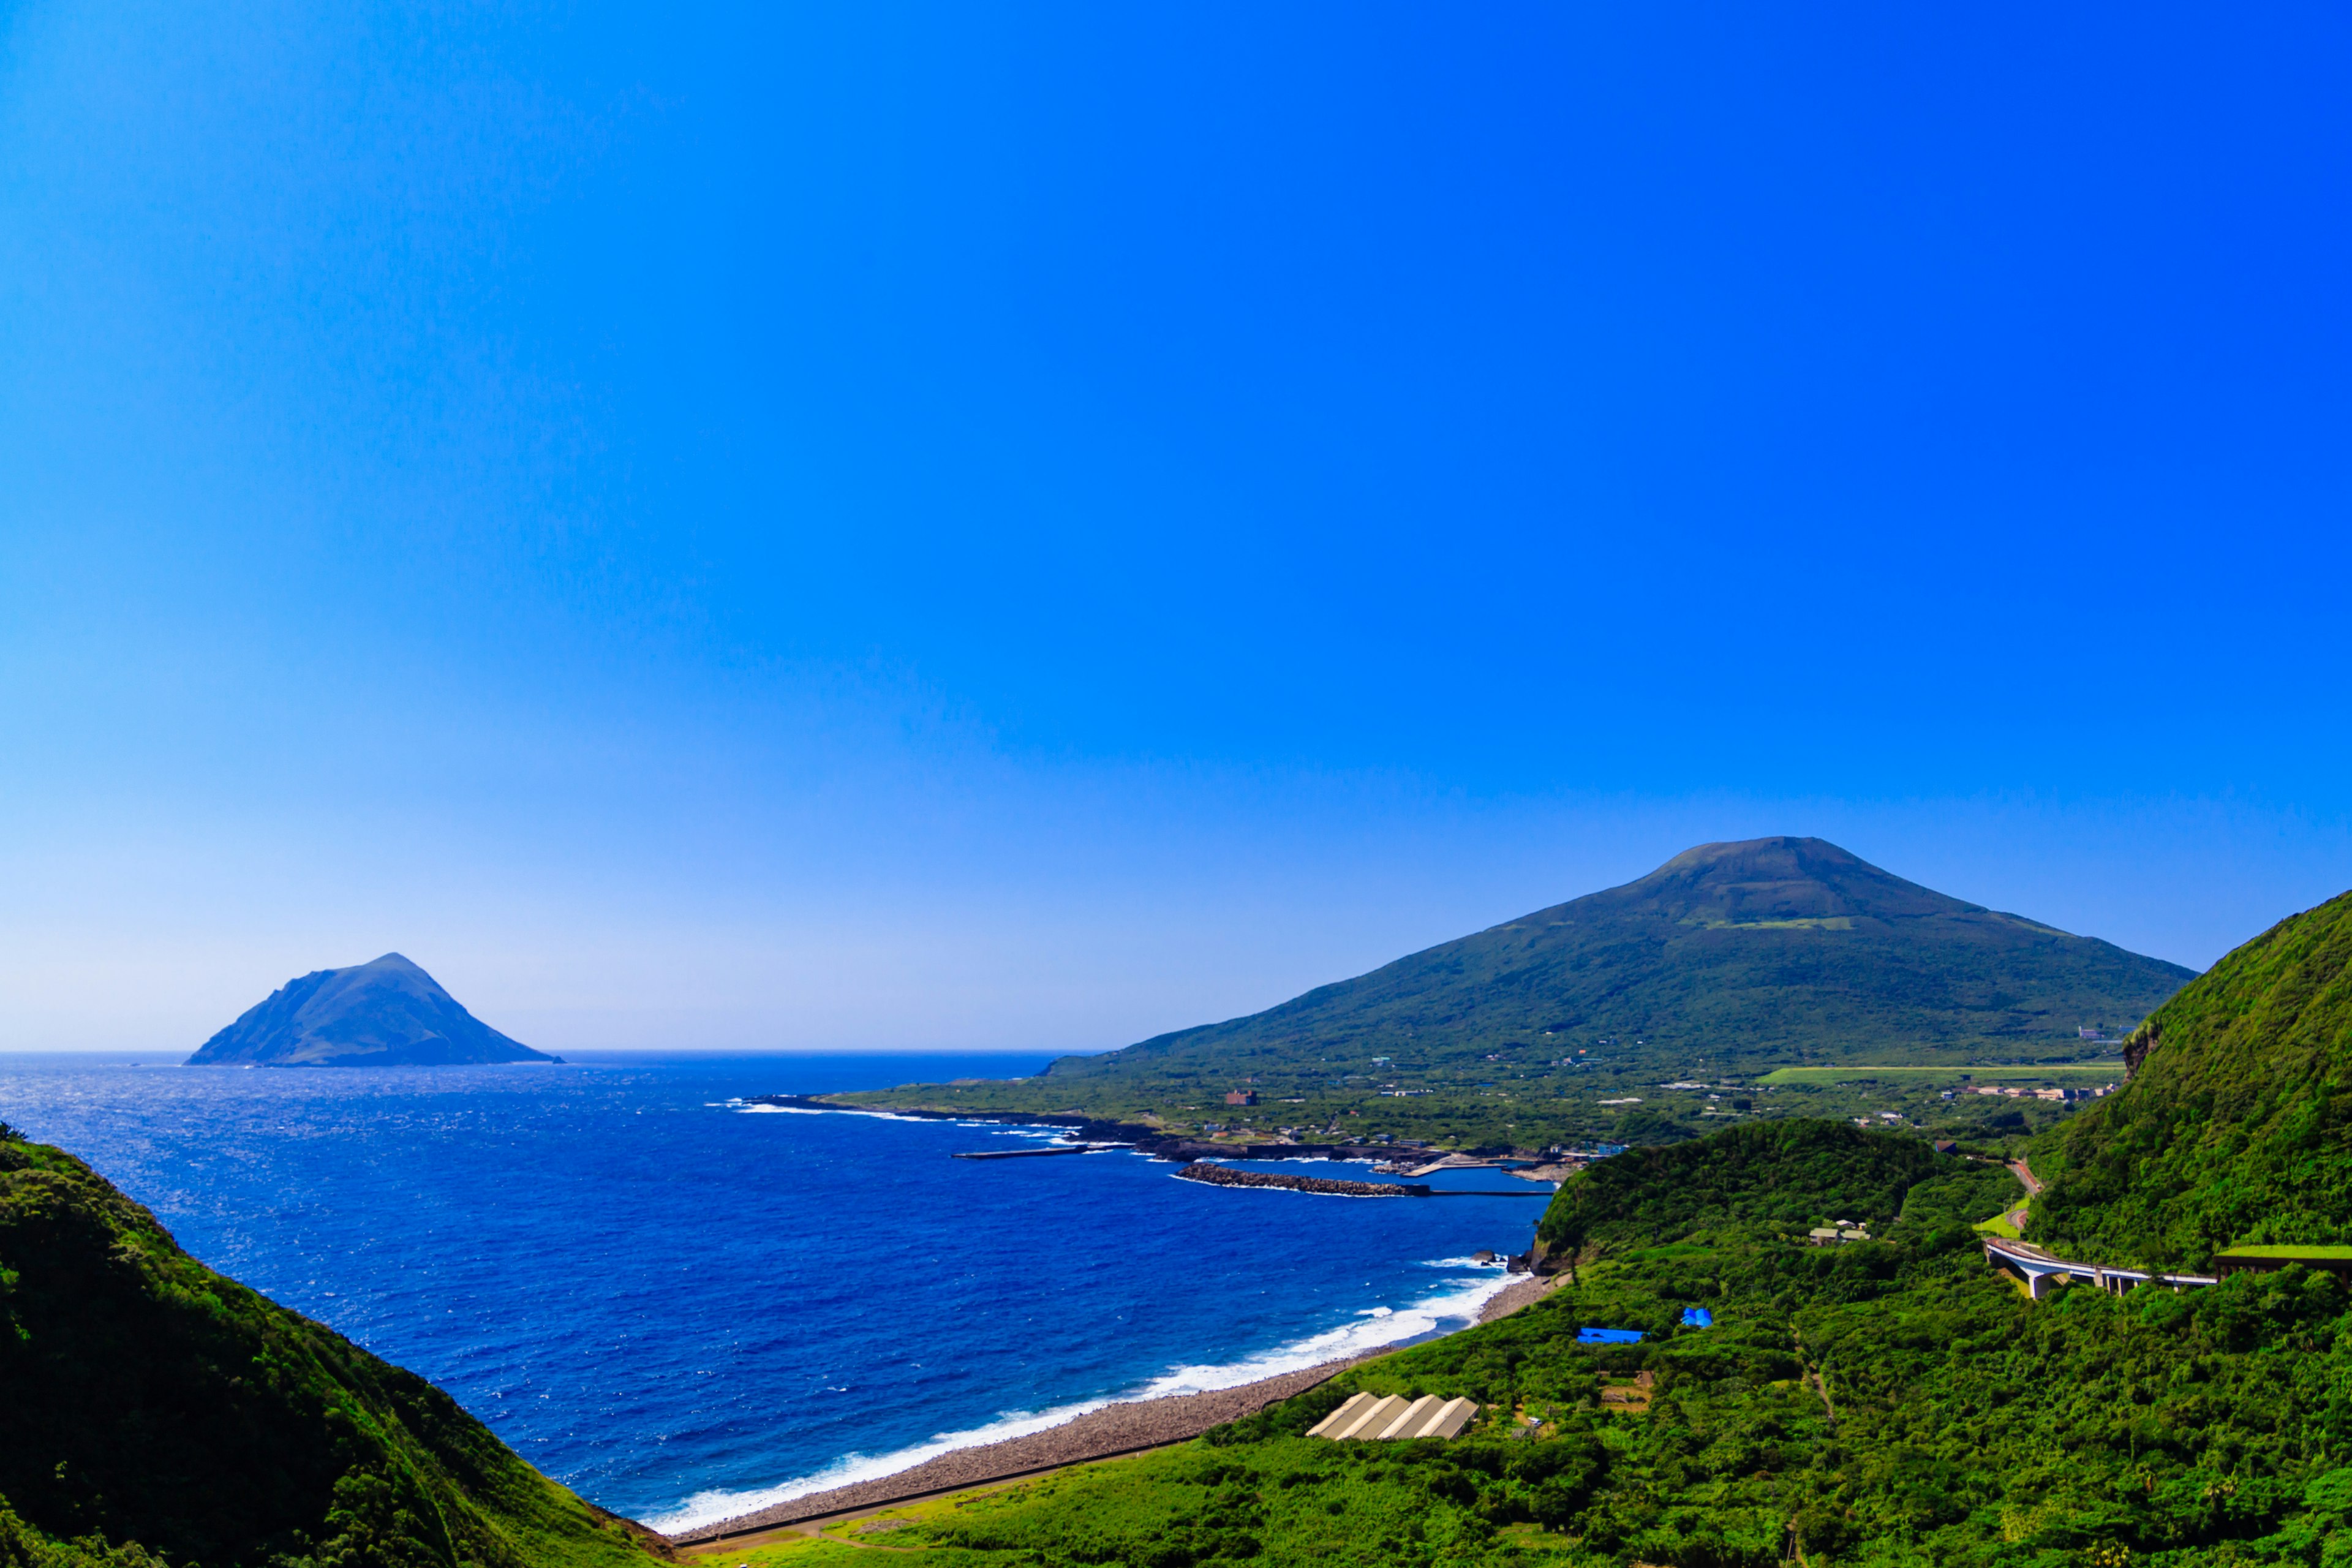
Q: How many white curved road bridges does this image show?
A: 1